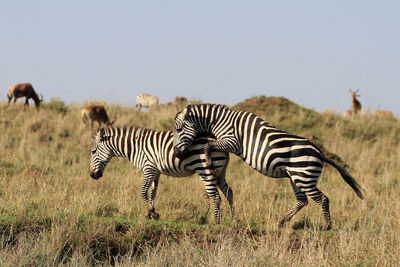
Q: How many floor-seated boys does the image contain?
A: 0